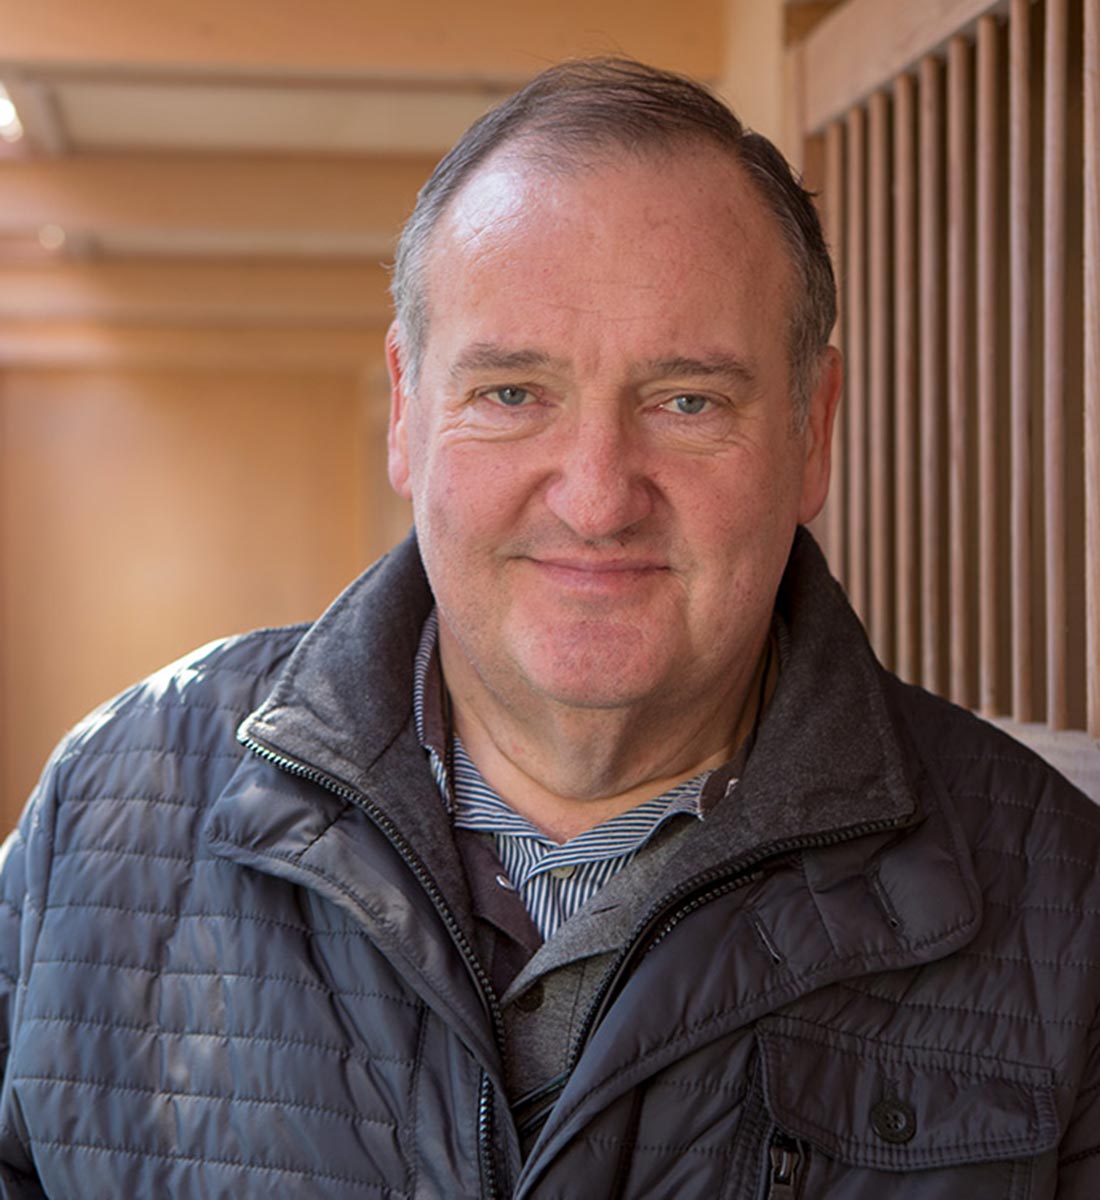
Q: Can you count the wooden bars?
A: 10